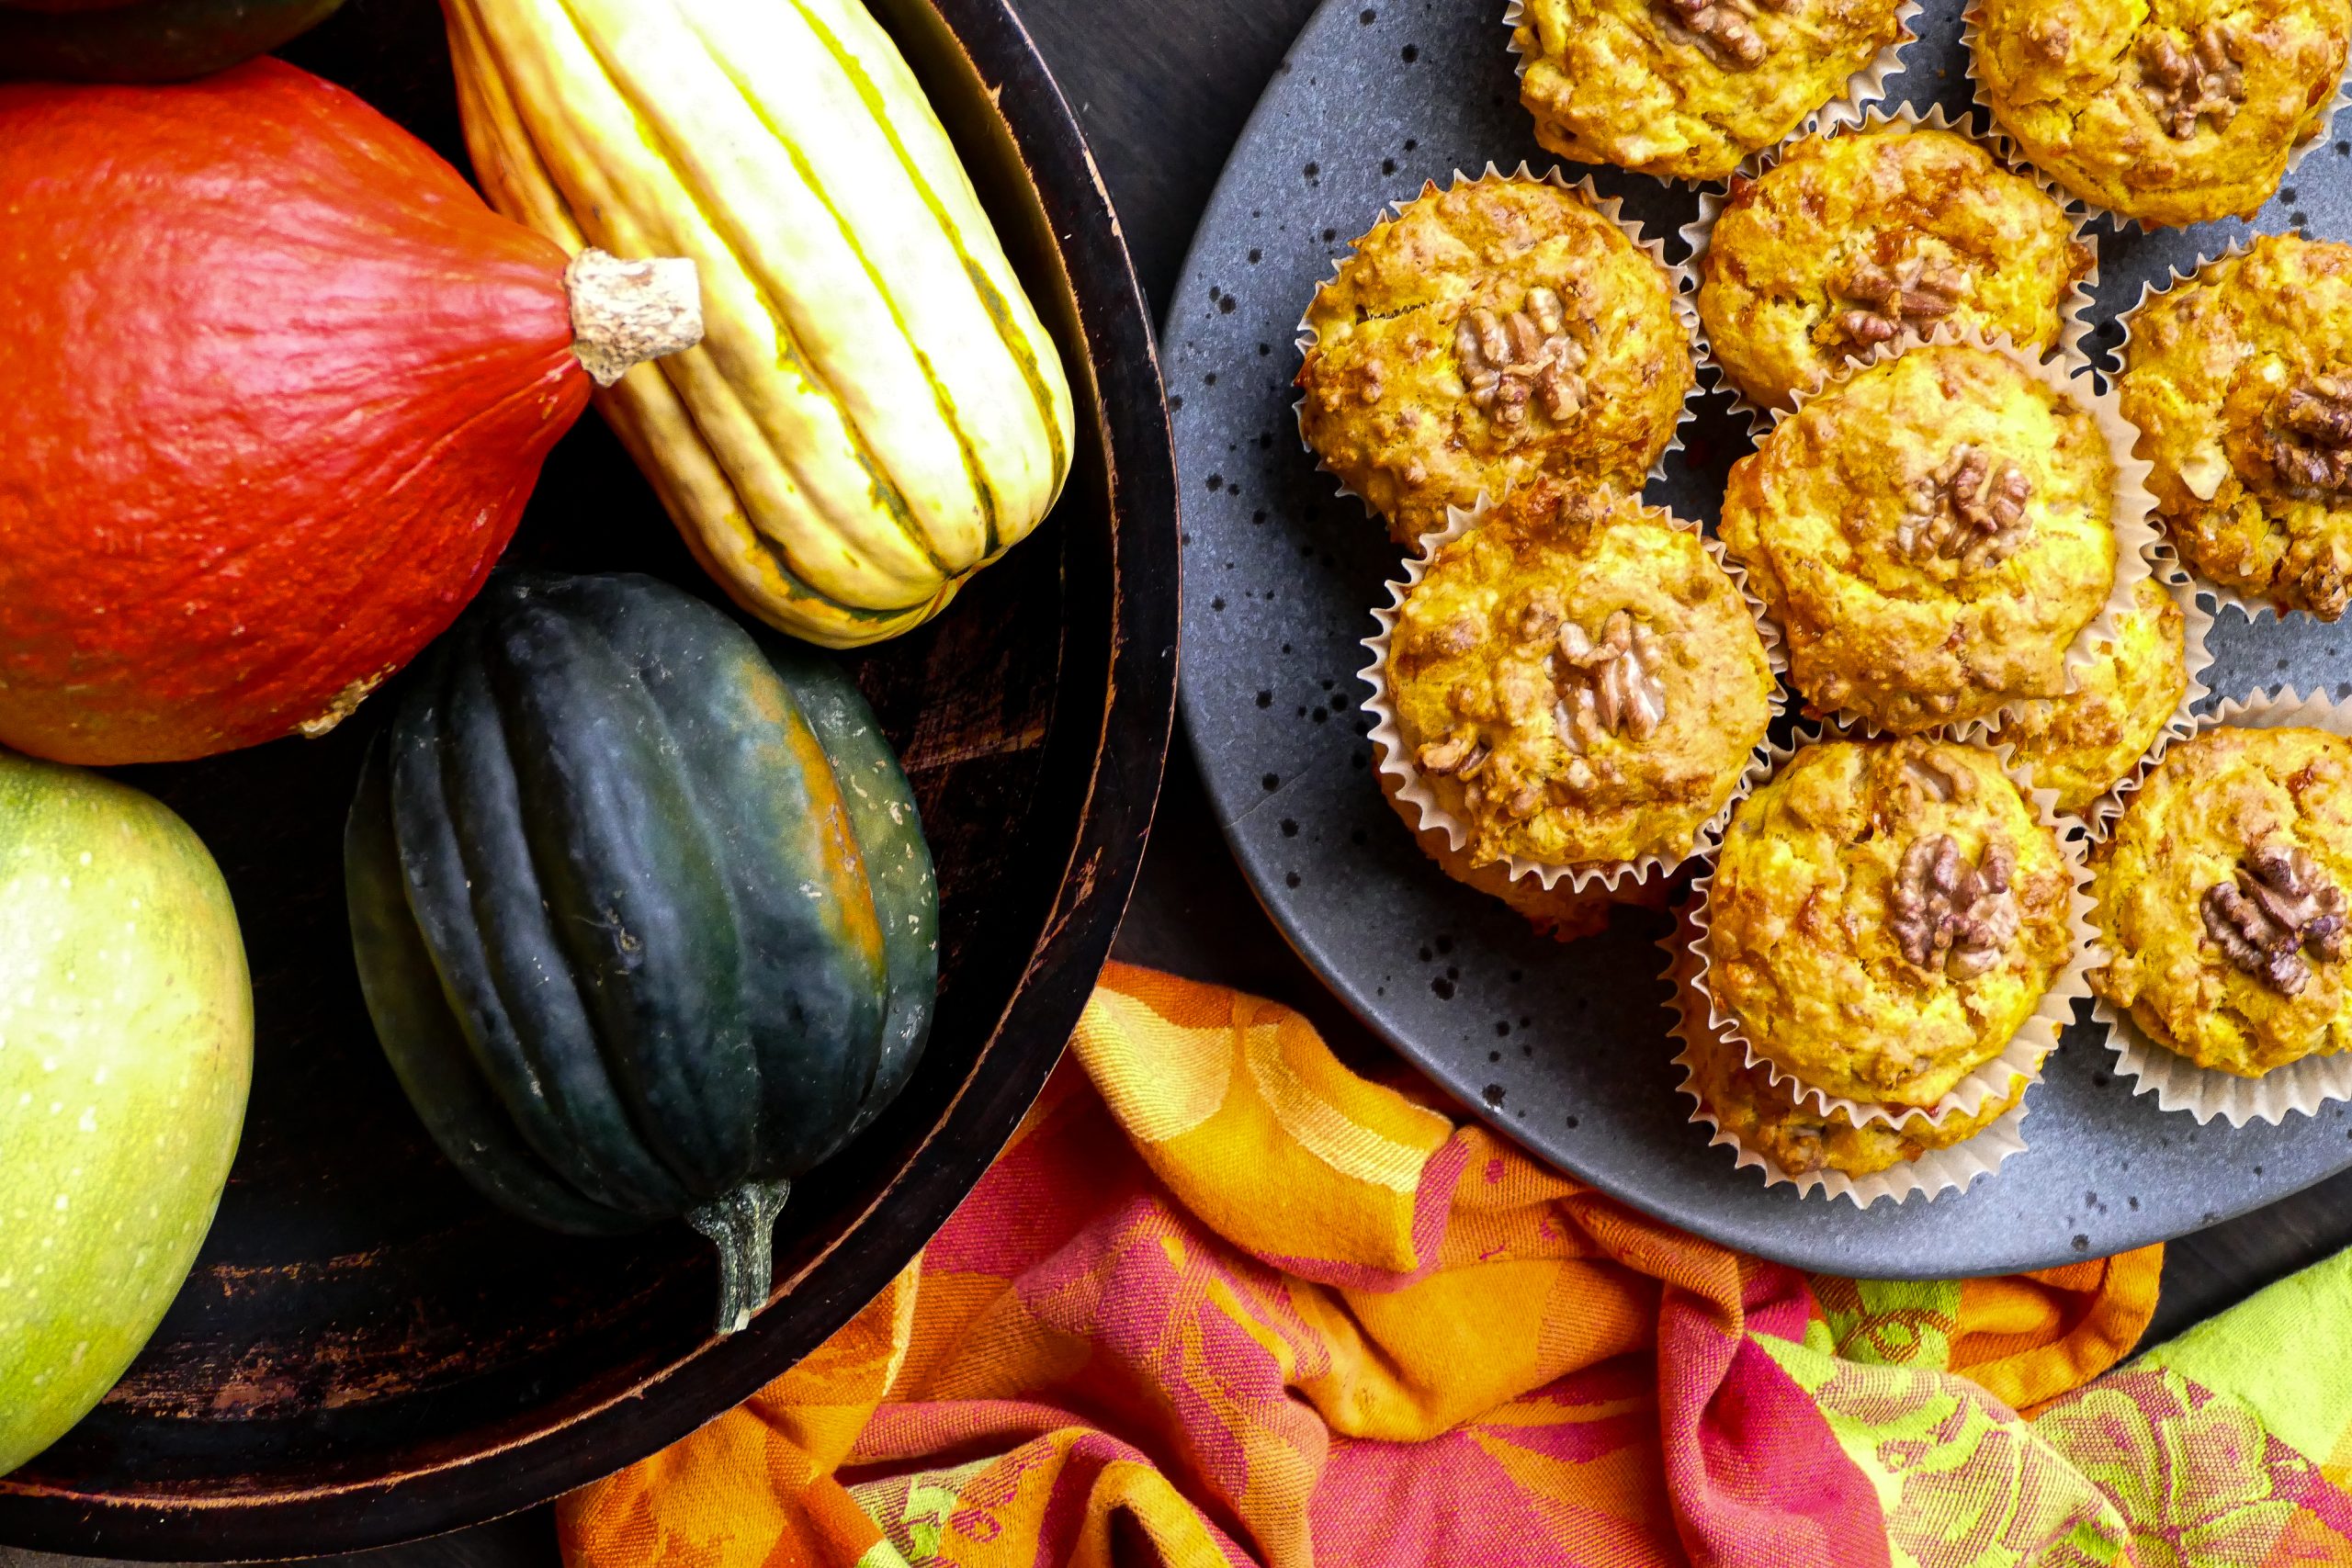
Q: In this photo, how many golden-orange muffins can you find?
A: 12